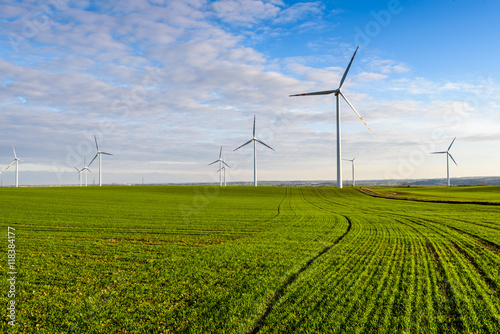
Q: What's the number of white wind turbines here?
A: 10